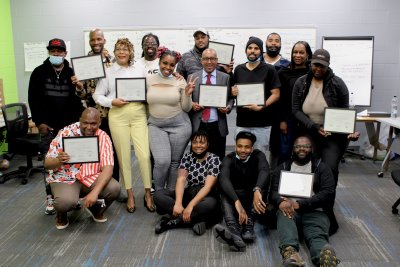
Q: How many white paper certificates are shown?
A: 8